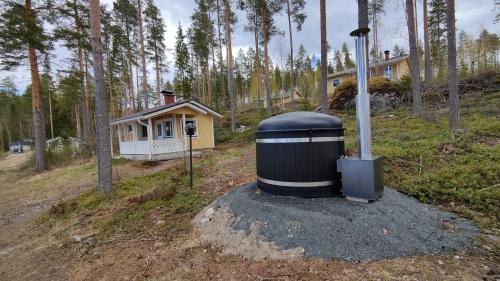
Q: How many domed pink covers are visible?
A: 0